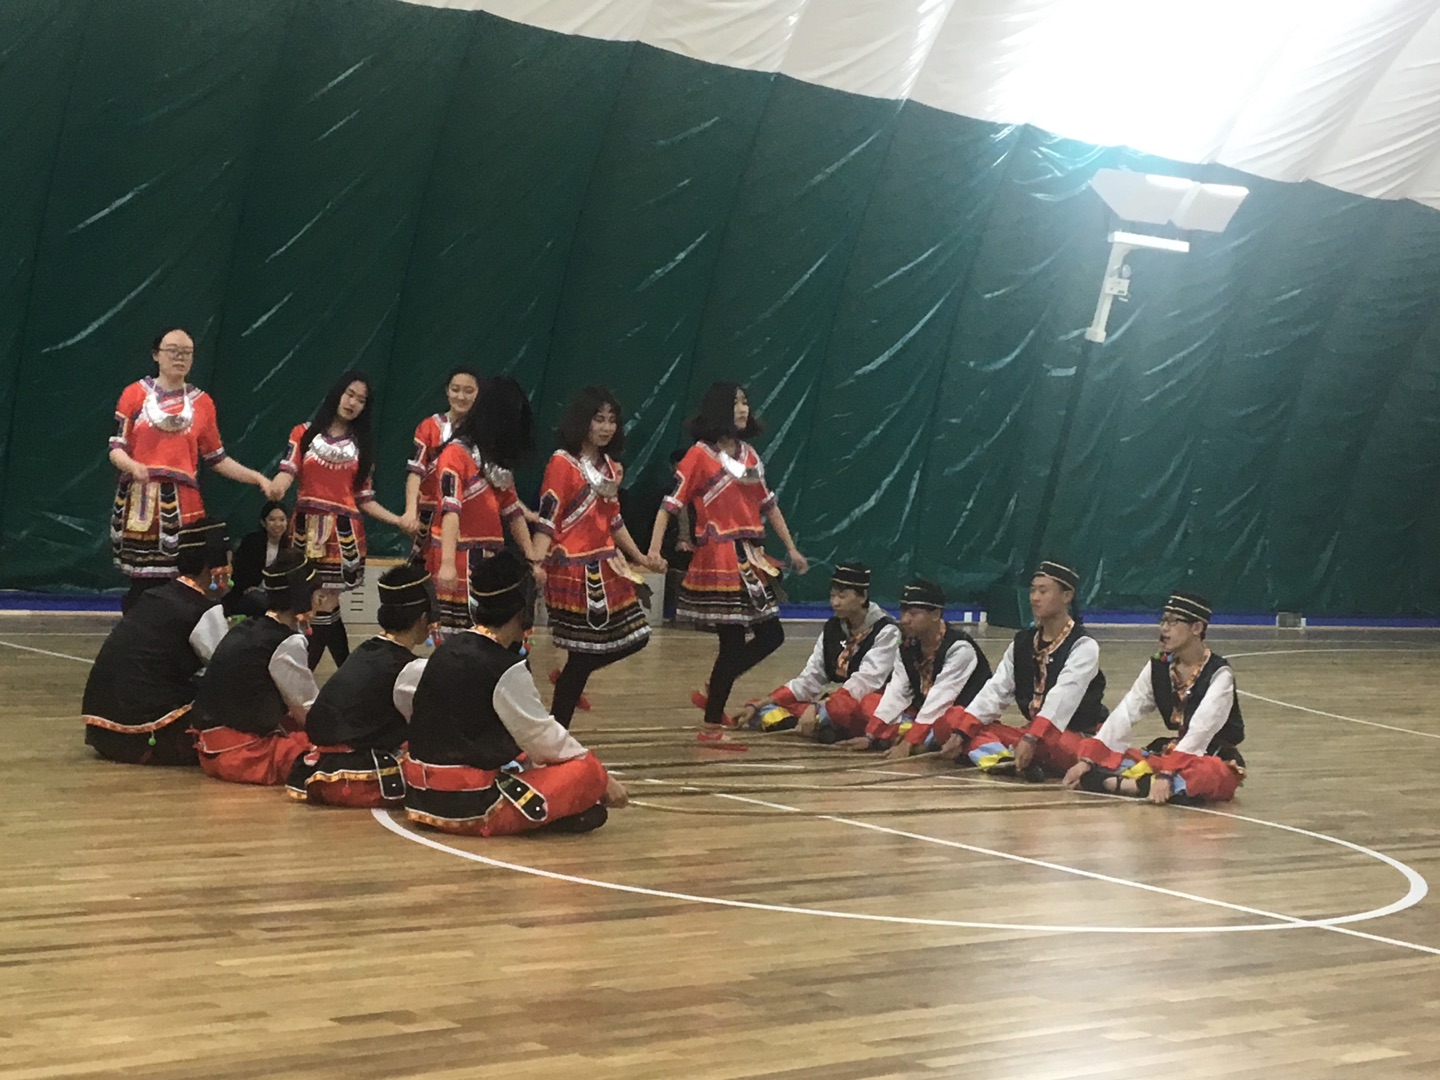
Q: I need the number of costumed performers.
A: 14